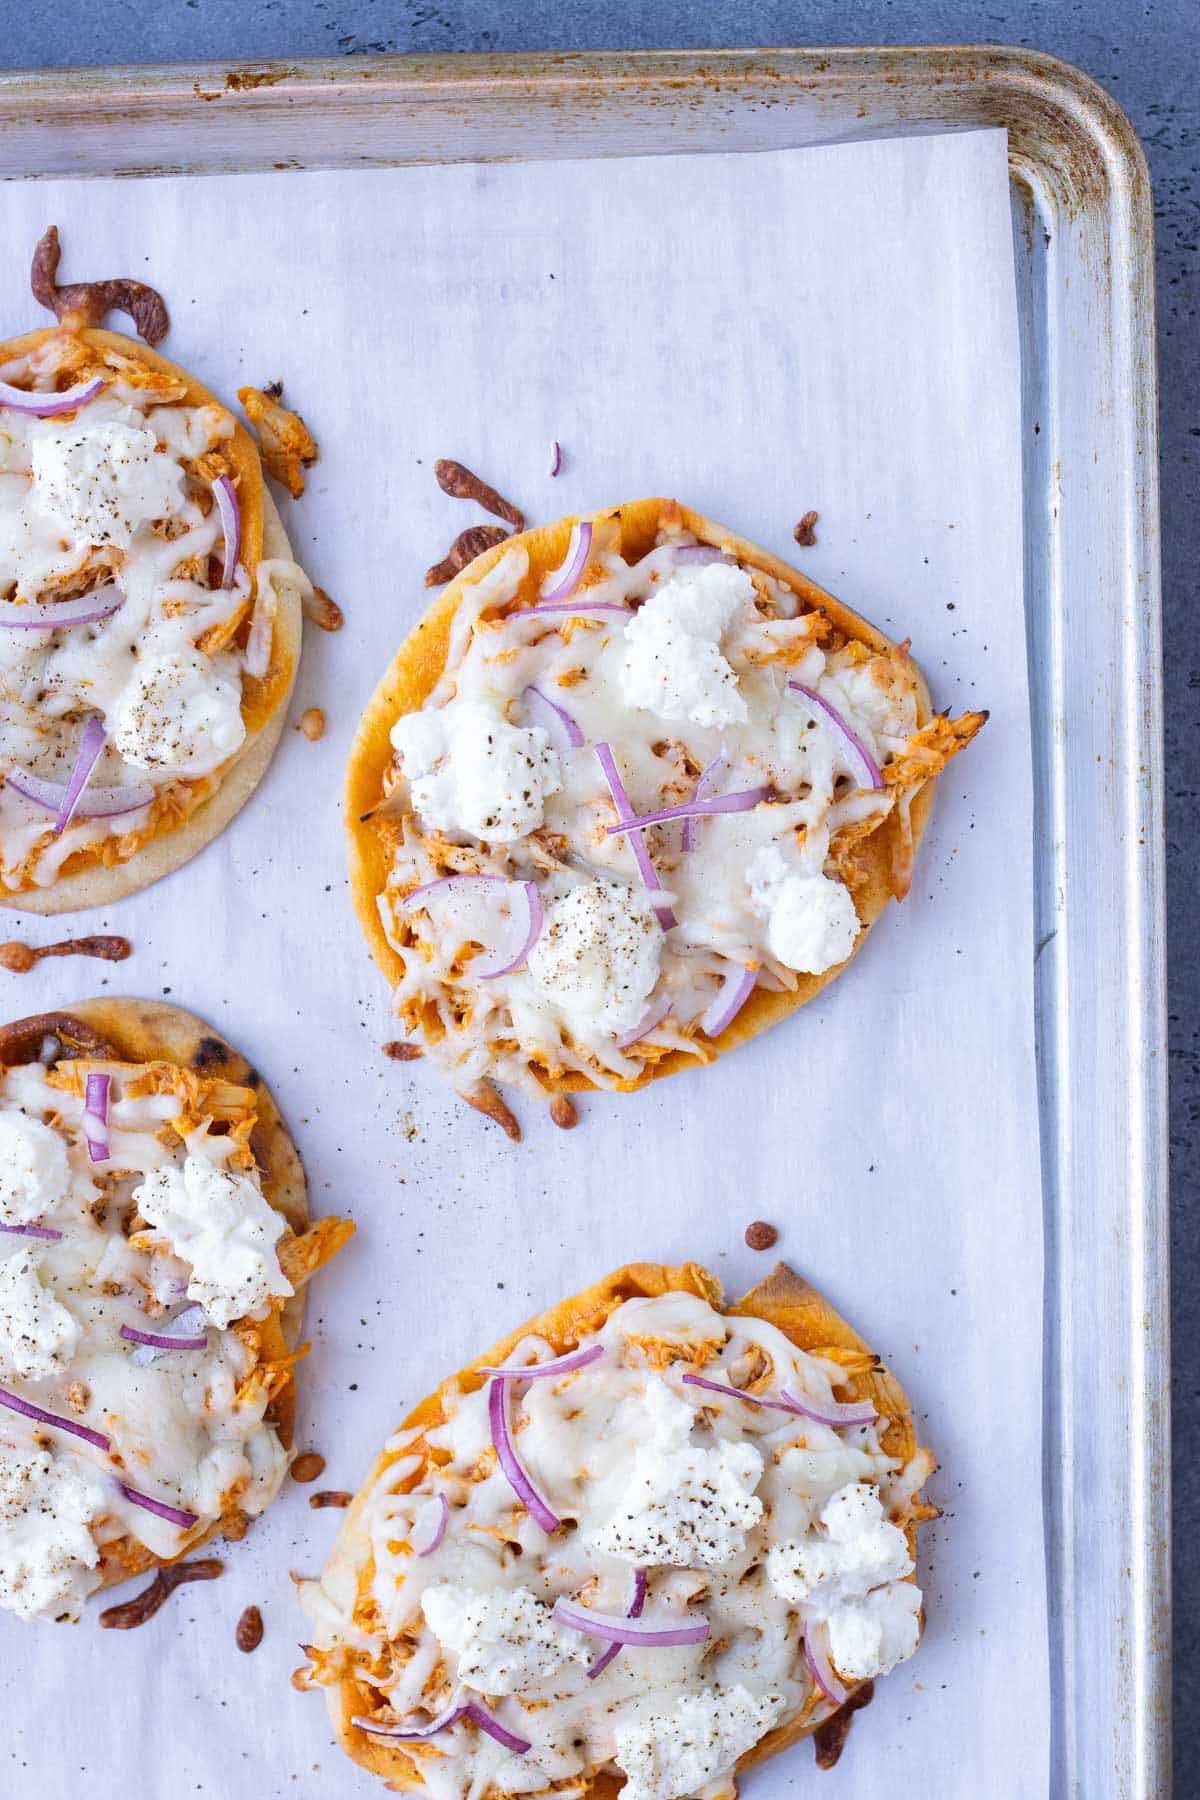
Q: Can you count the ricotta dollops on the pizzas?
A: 14